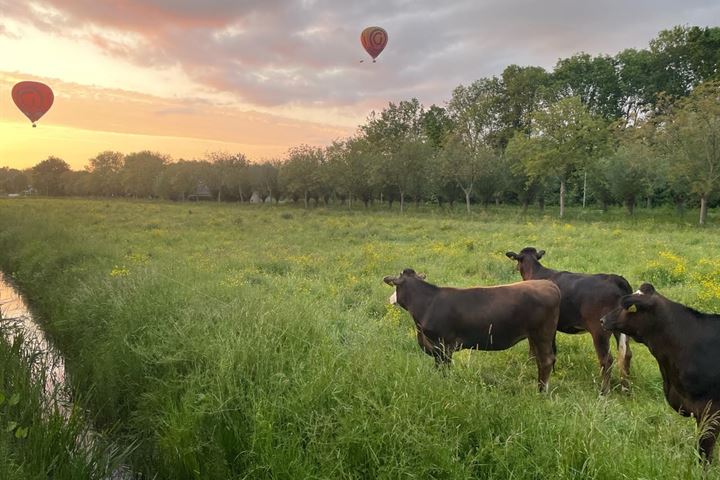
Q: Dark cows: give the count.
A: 3